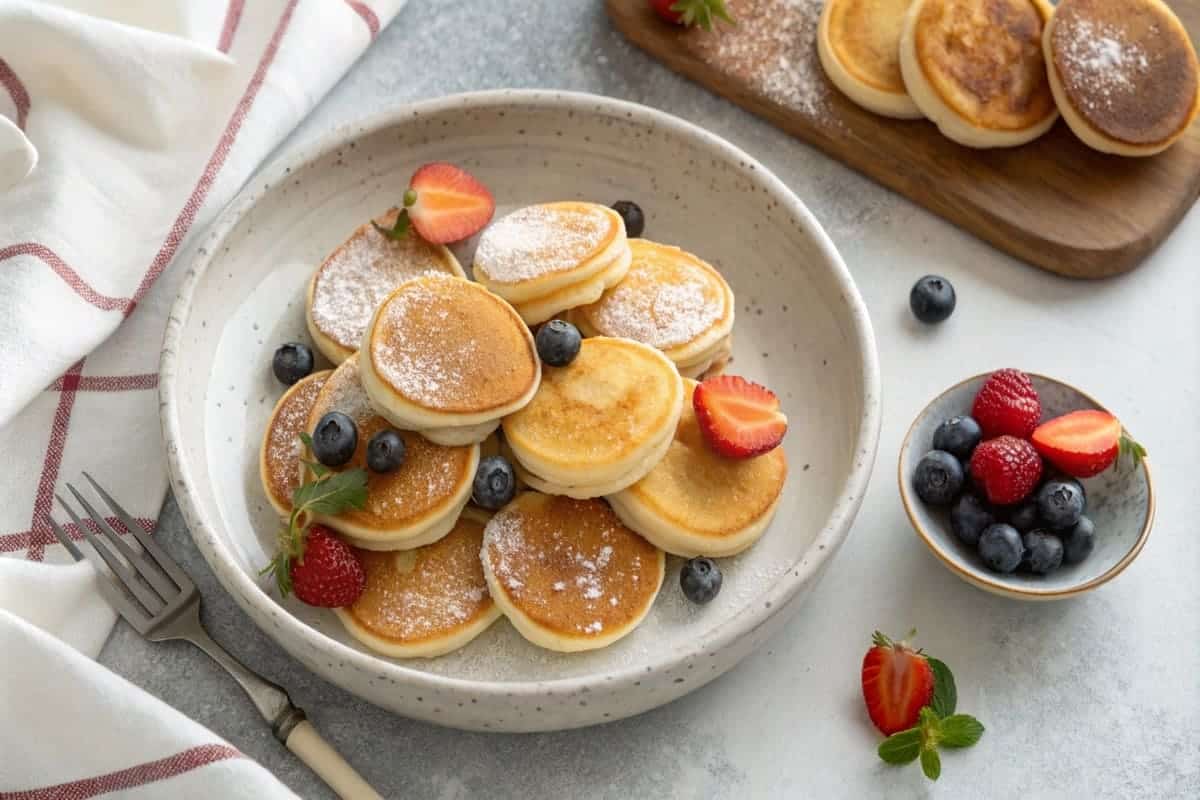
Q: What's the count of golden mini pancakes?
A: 13